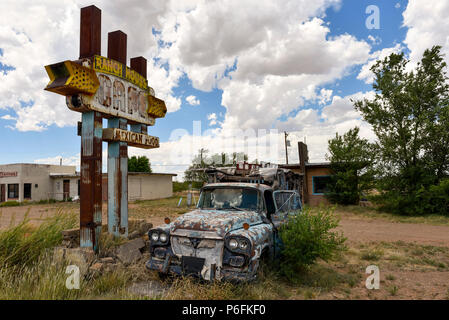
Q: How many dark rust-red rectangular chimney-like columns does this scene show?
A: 3